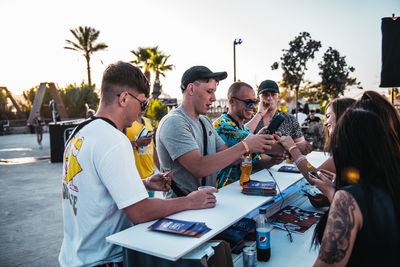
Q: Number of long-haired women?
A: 3